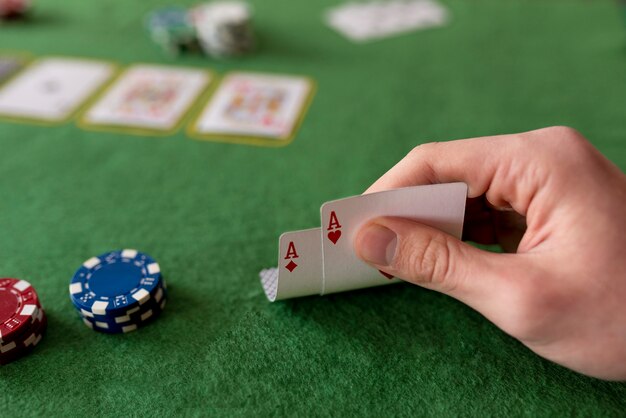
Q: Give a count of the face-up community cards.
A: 3